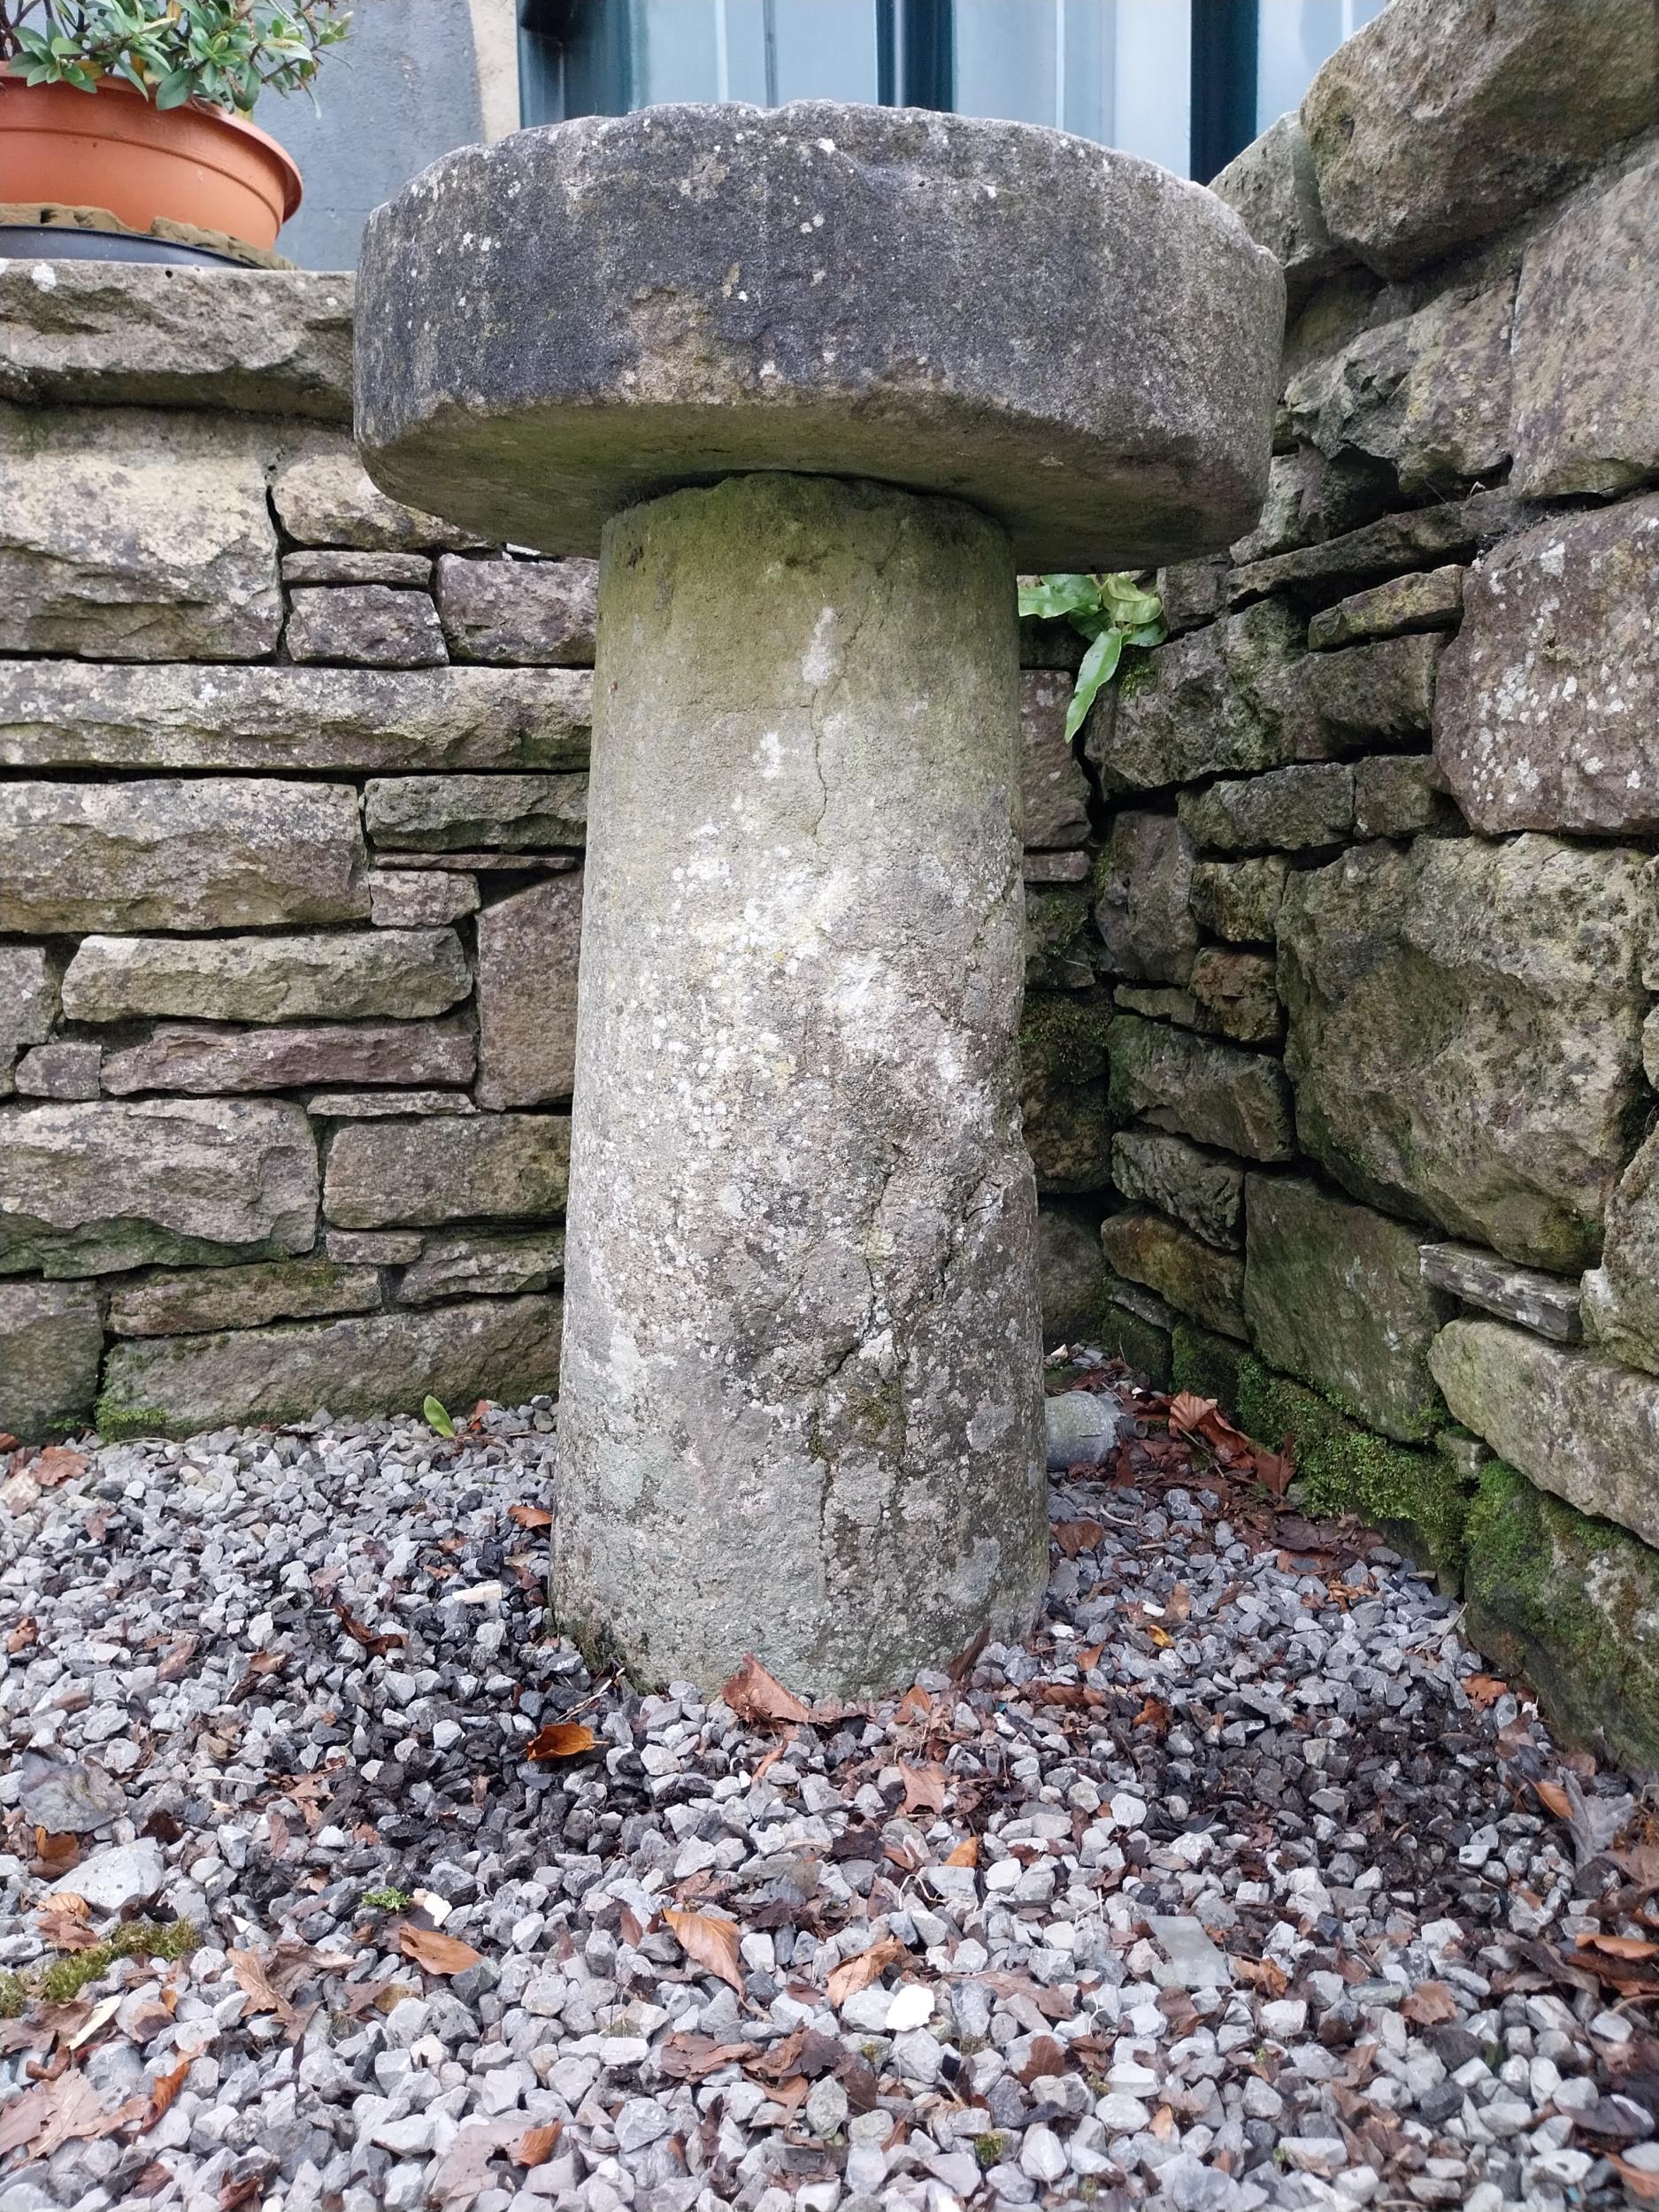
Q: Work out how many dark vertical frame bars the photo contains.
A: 3